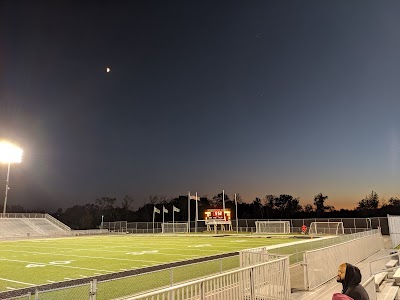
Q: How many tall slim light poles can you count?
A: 1